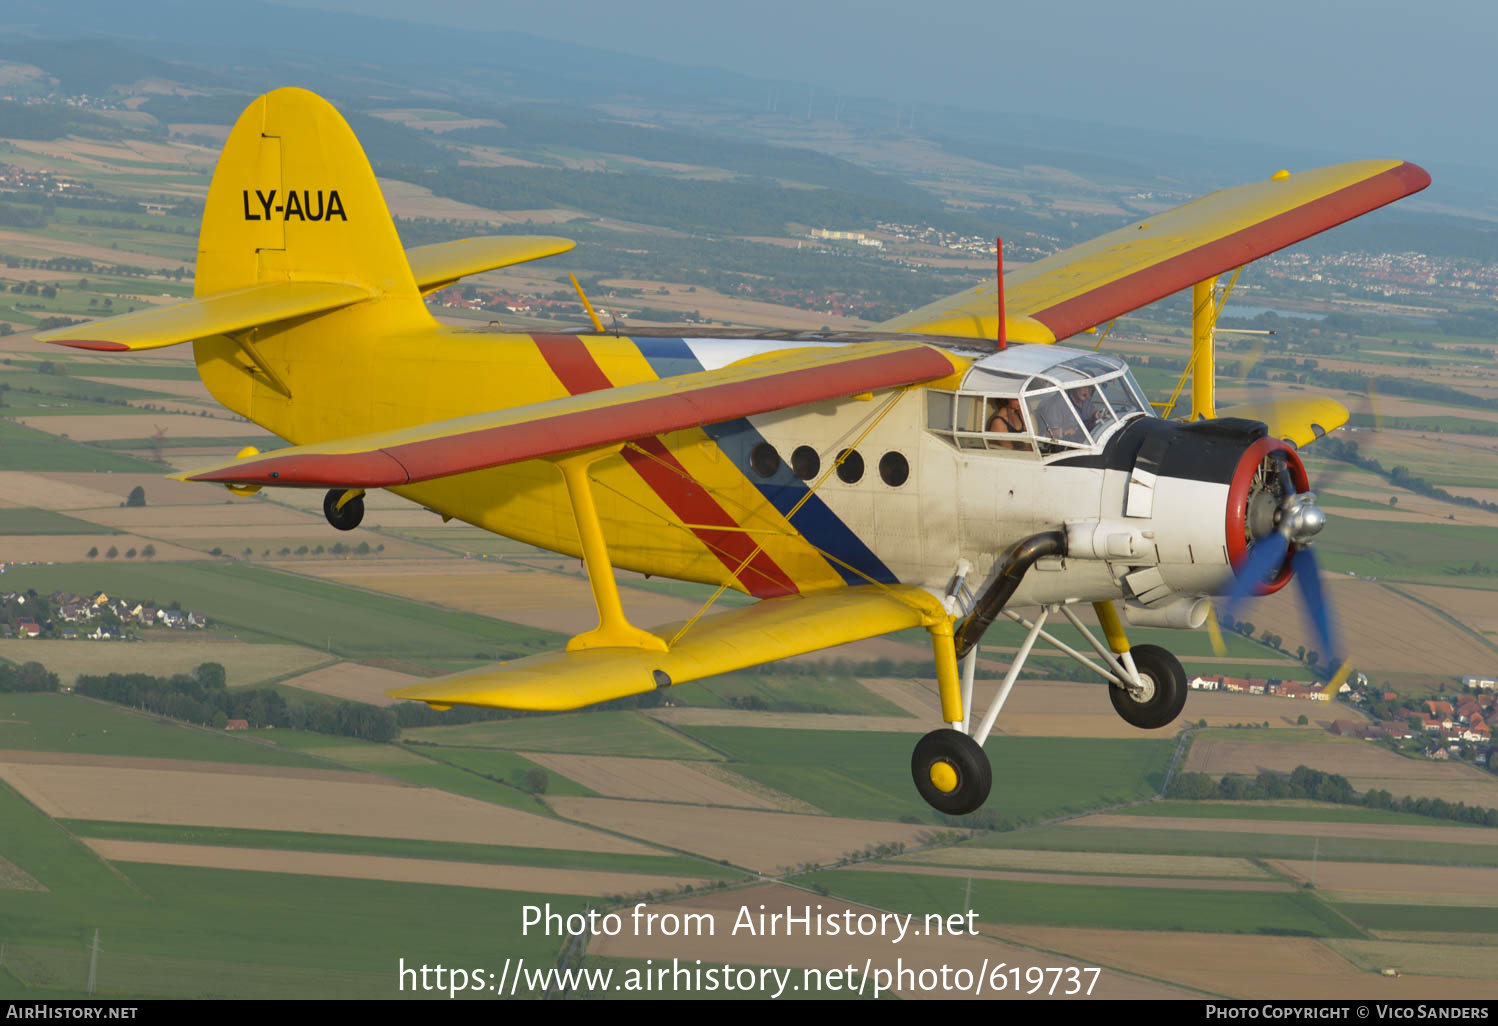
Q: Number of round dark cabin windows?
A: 4